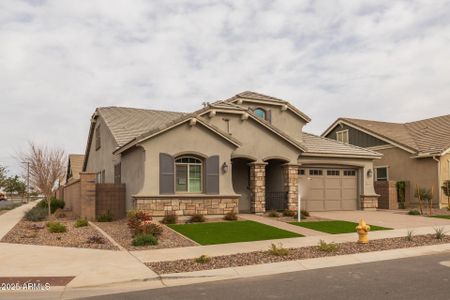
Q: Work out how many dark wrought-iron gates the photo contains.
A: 1